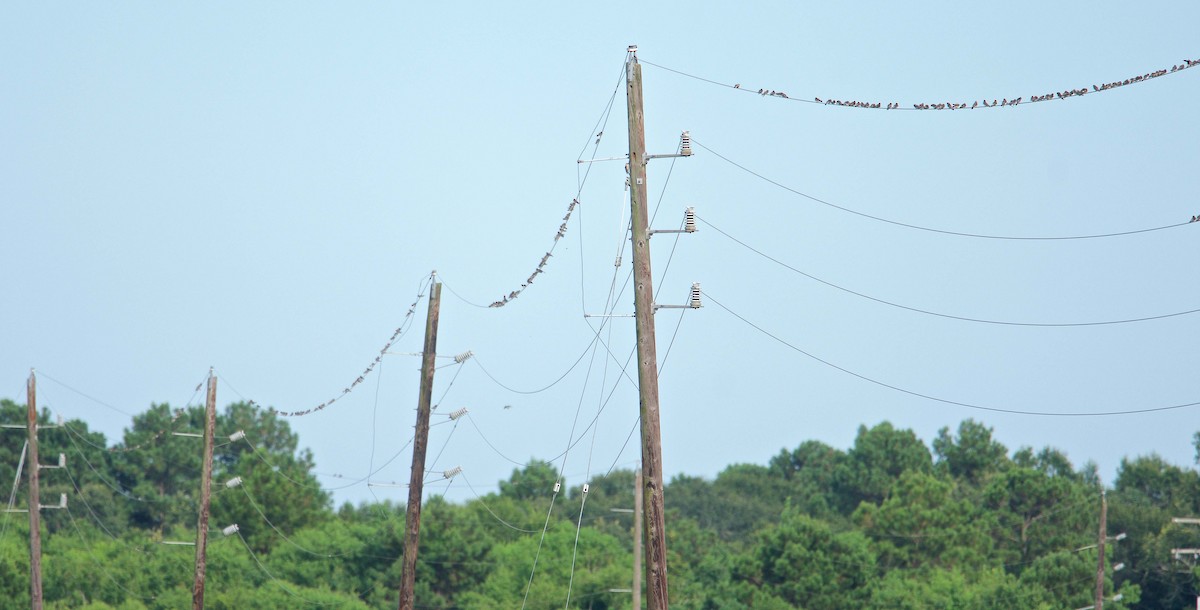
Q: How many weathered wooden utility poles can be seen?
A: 6